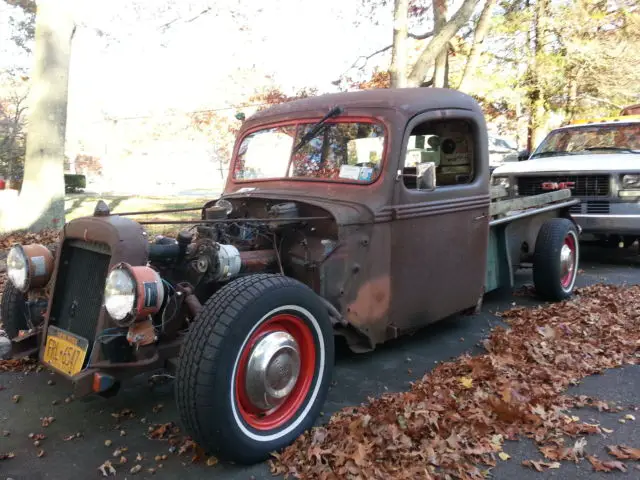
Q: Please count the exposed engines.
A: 1